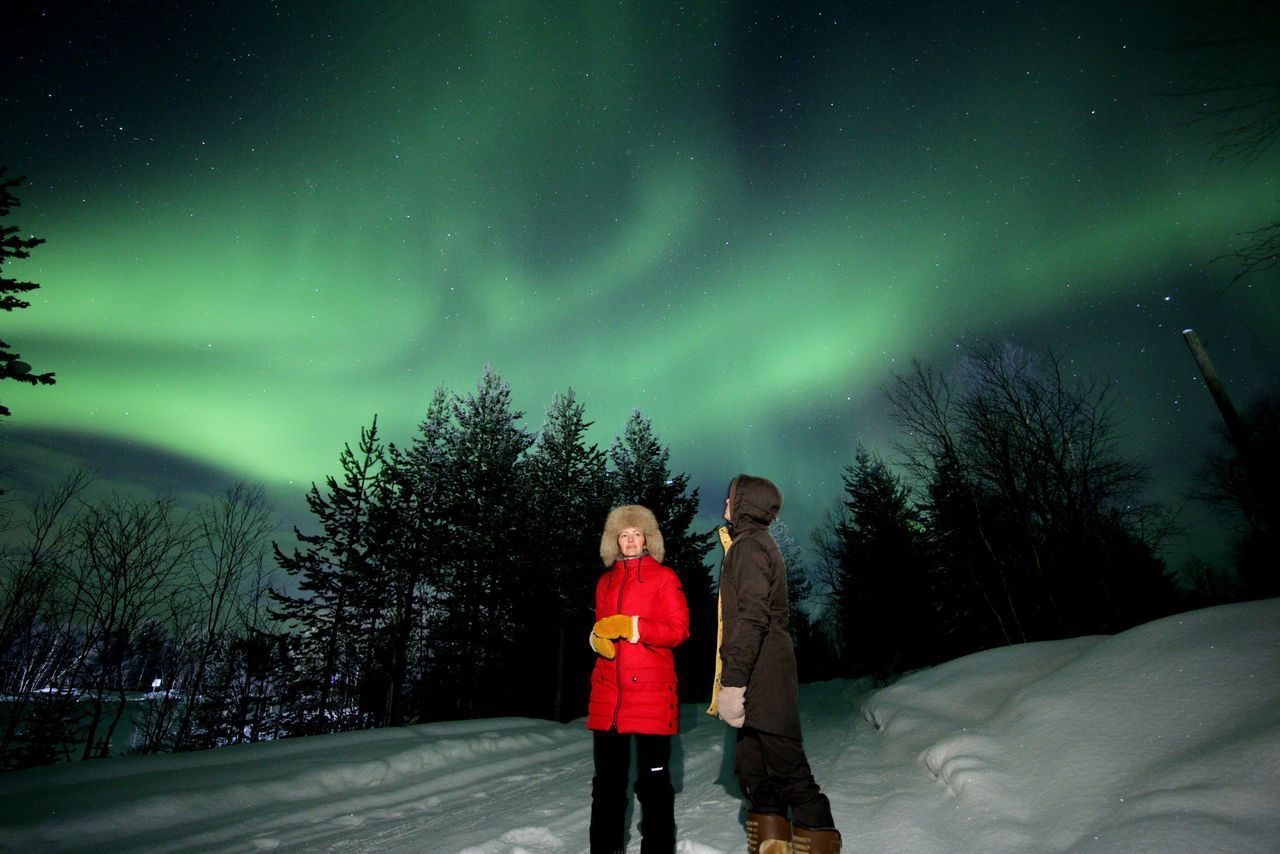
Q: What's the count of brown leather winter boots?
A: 2